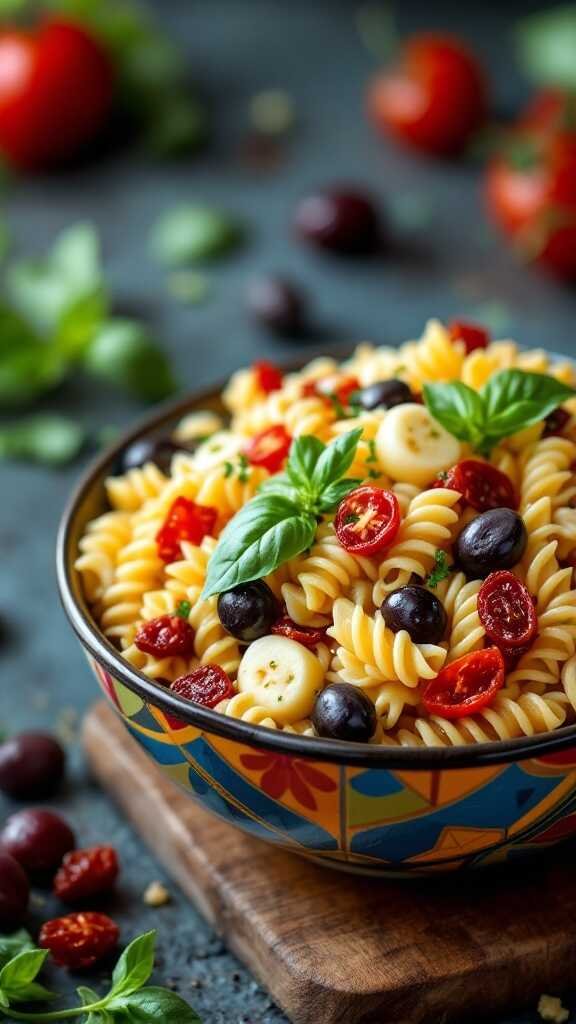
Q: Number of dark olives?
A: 12